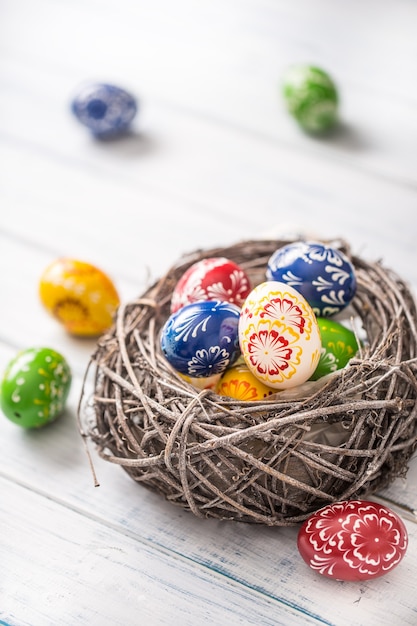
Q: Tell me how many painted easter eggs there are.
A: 12